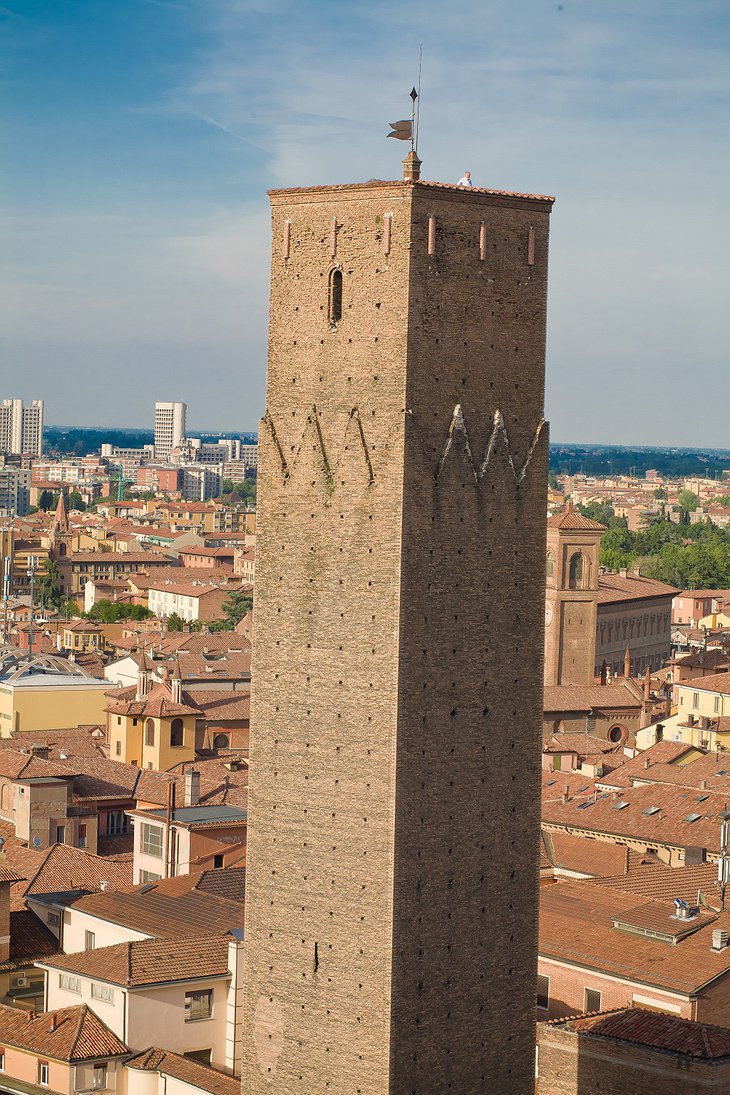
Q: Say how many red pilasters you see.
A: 6